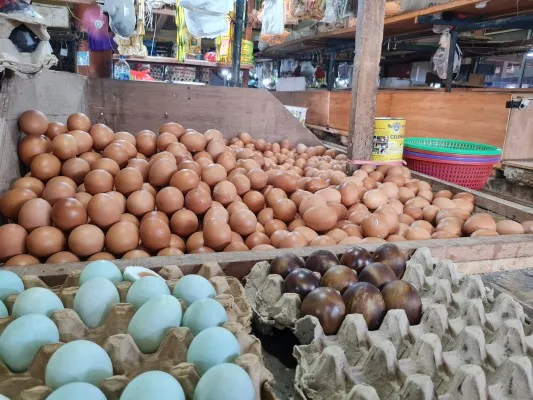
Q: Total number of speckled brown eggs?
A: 10